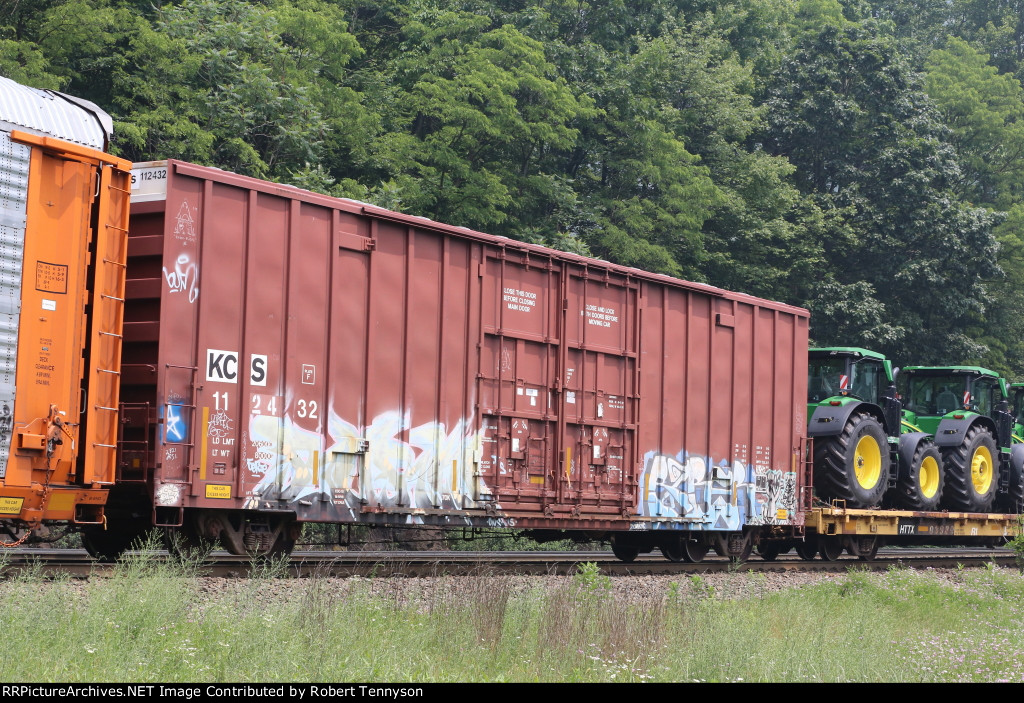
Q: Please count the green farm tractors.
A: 3